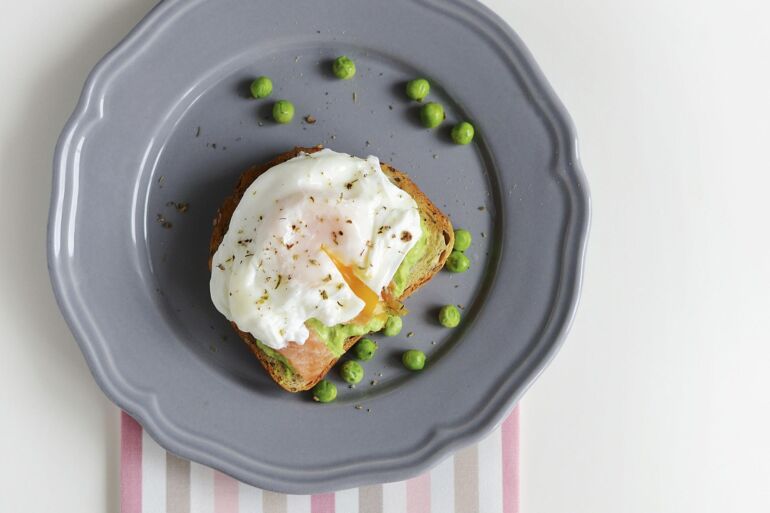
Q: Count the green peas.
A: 14